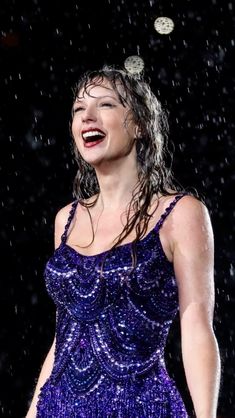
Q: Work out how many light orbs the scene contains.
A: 2